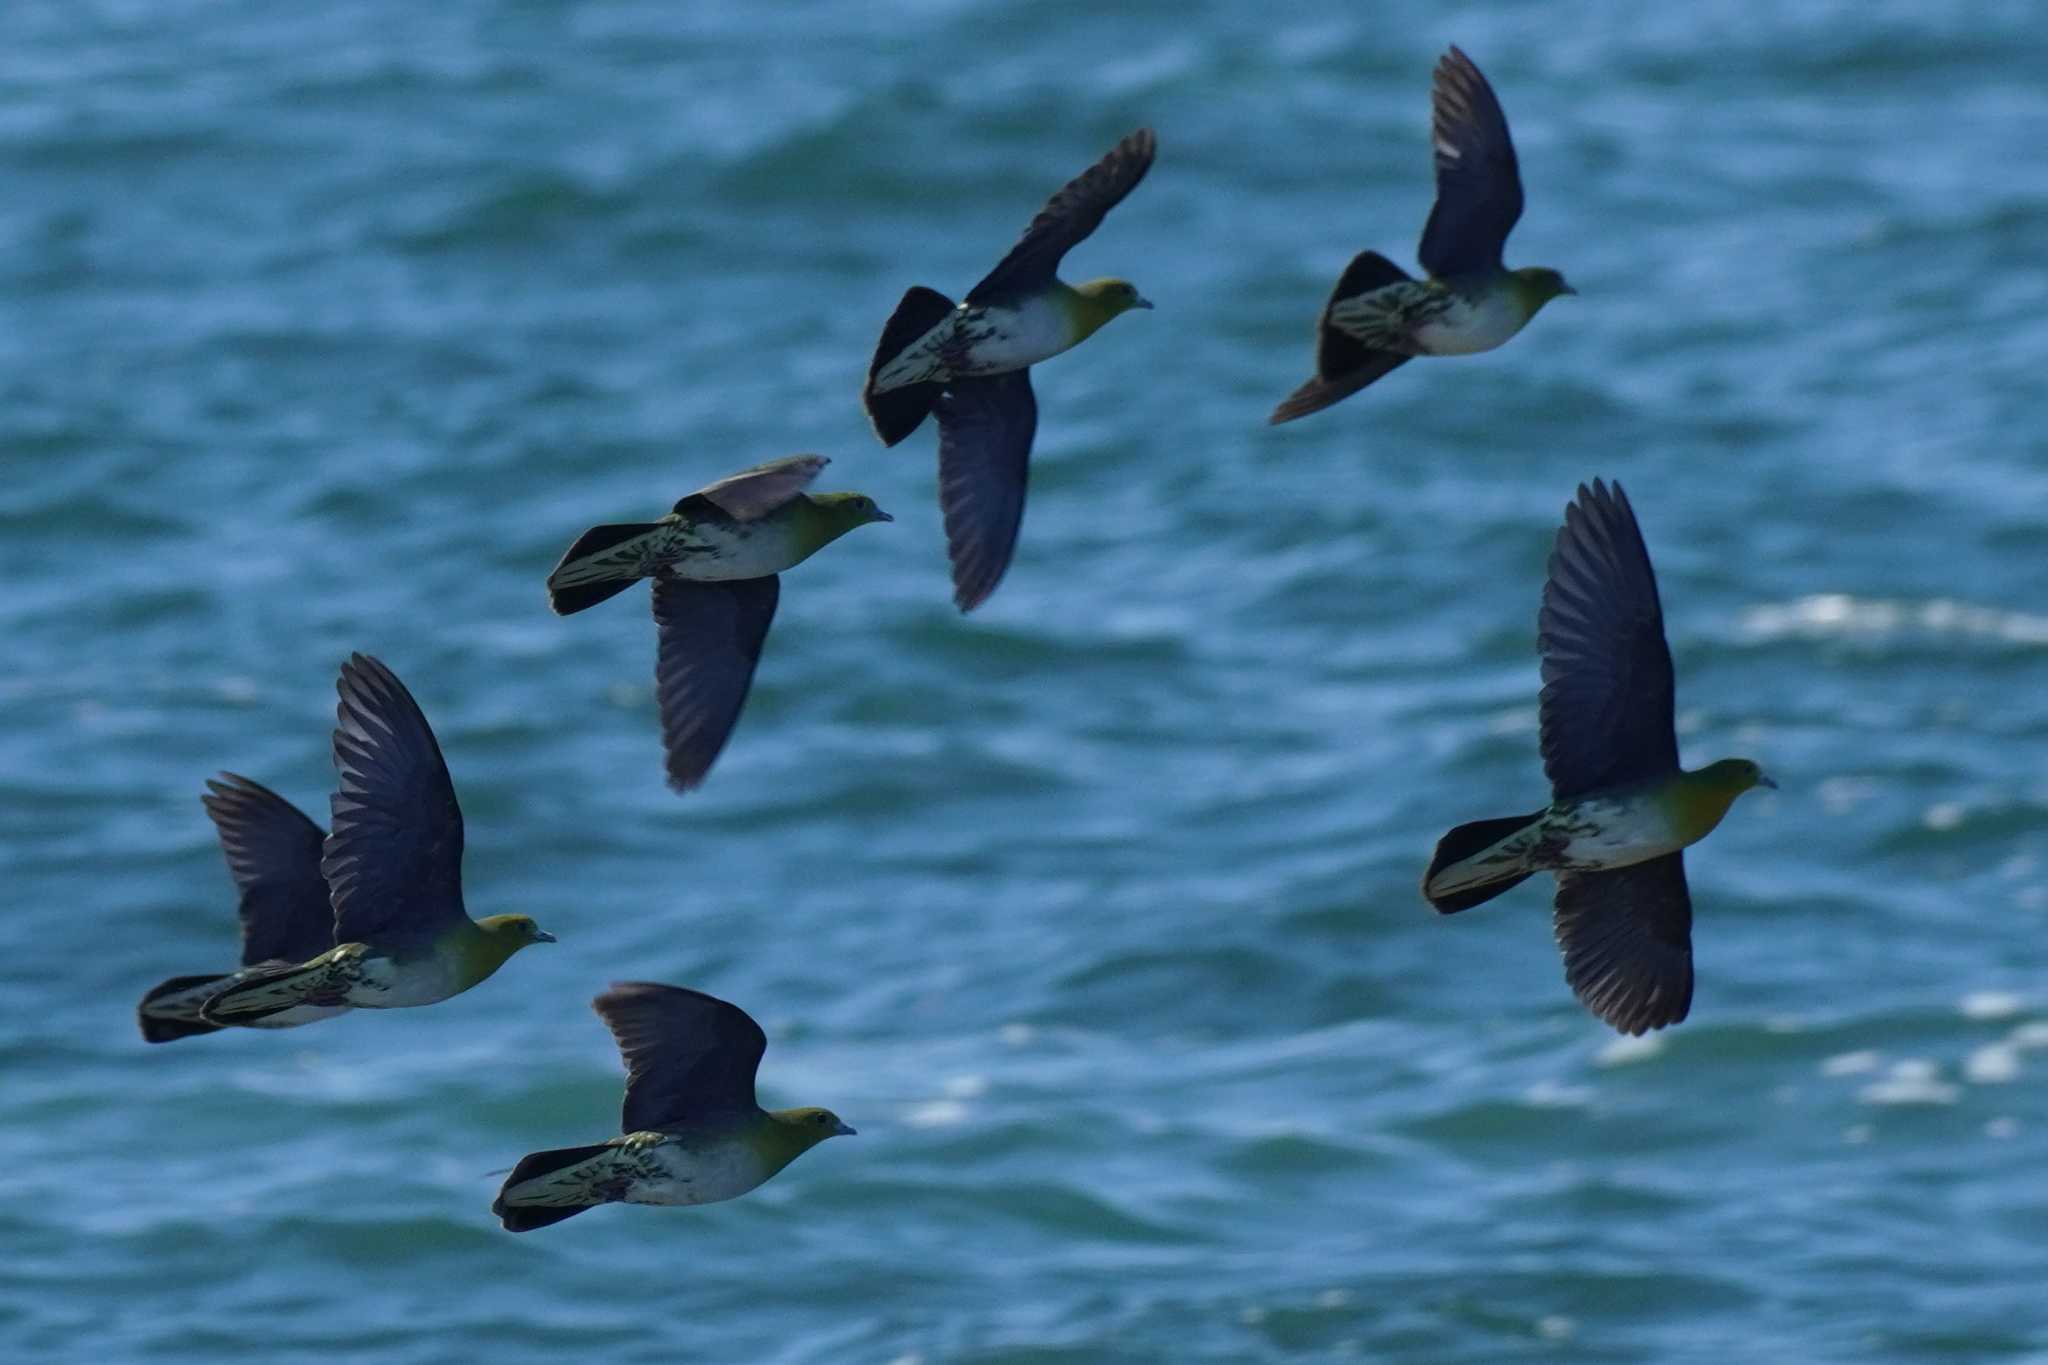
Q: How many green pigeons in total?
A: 7